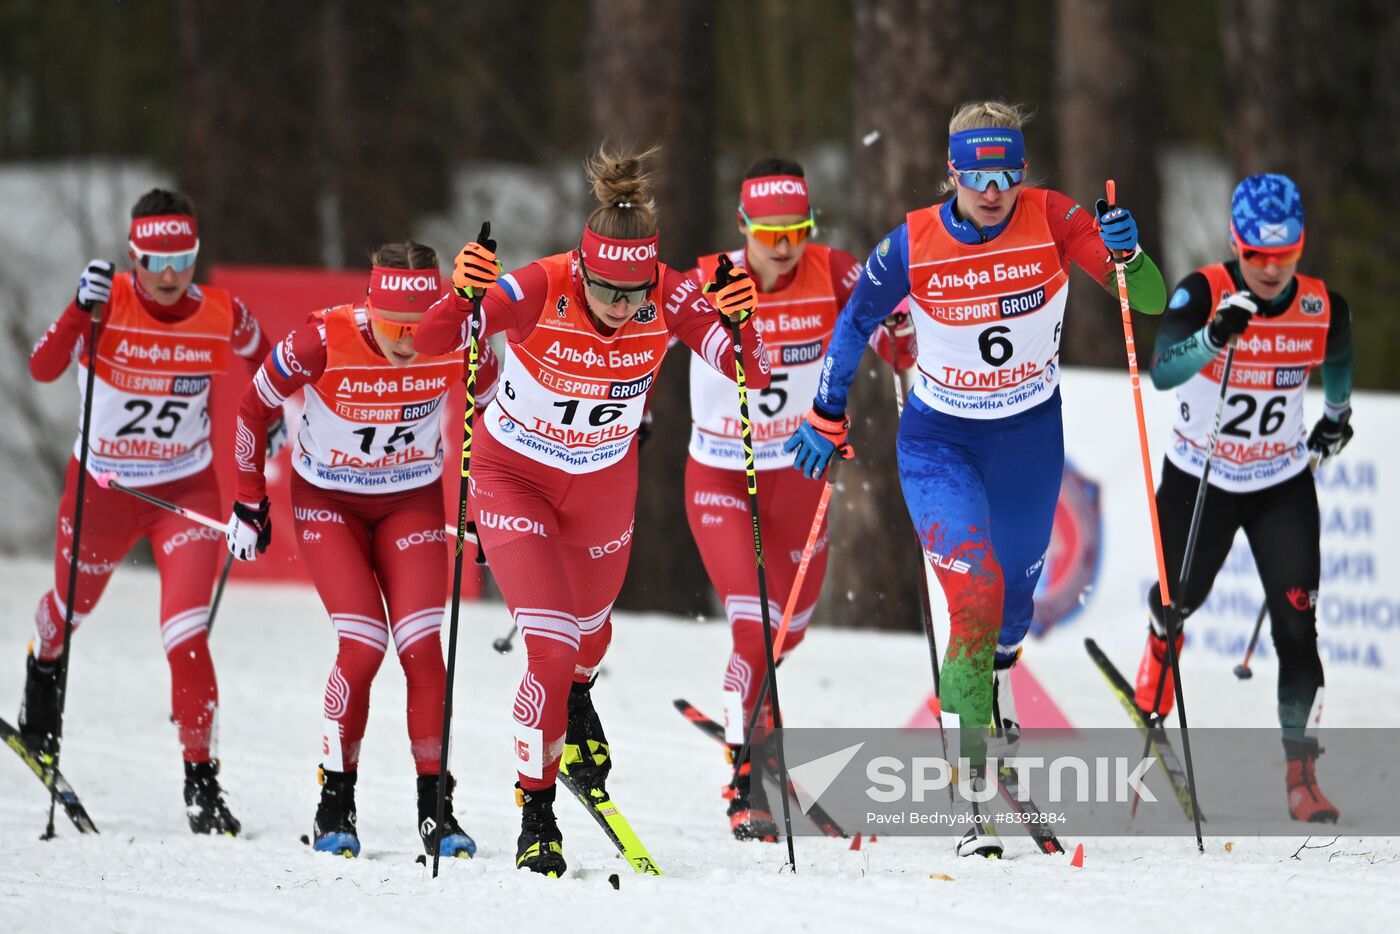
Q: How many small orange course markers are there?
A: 3